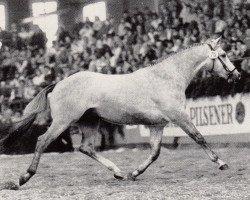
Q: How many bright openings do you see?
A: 3